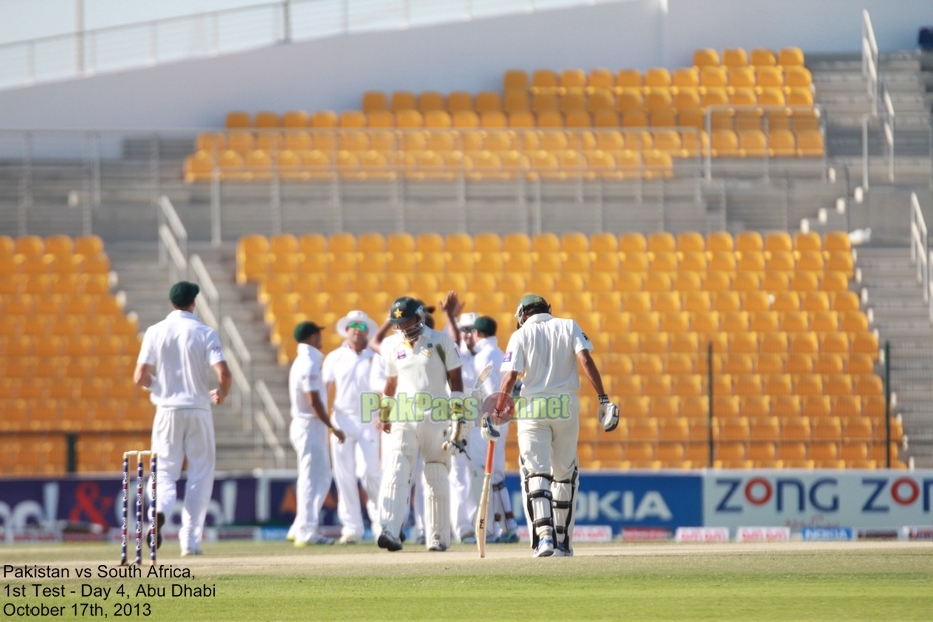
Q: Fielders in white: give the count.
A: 6